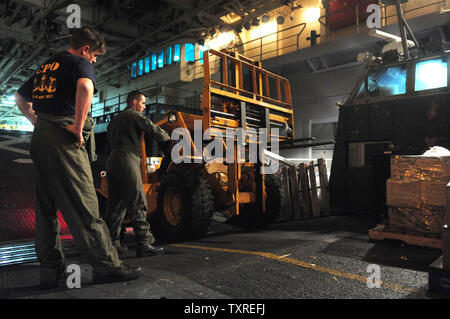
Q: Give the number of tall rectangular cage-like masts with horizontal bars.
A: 1